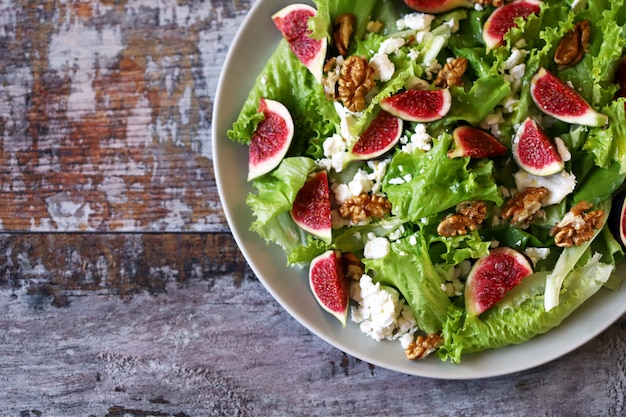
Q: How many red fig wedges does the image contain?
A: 14